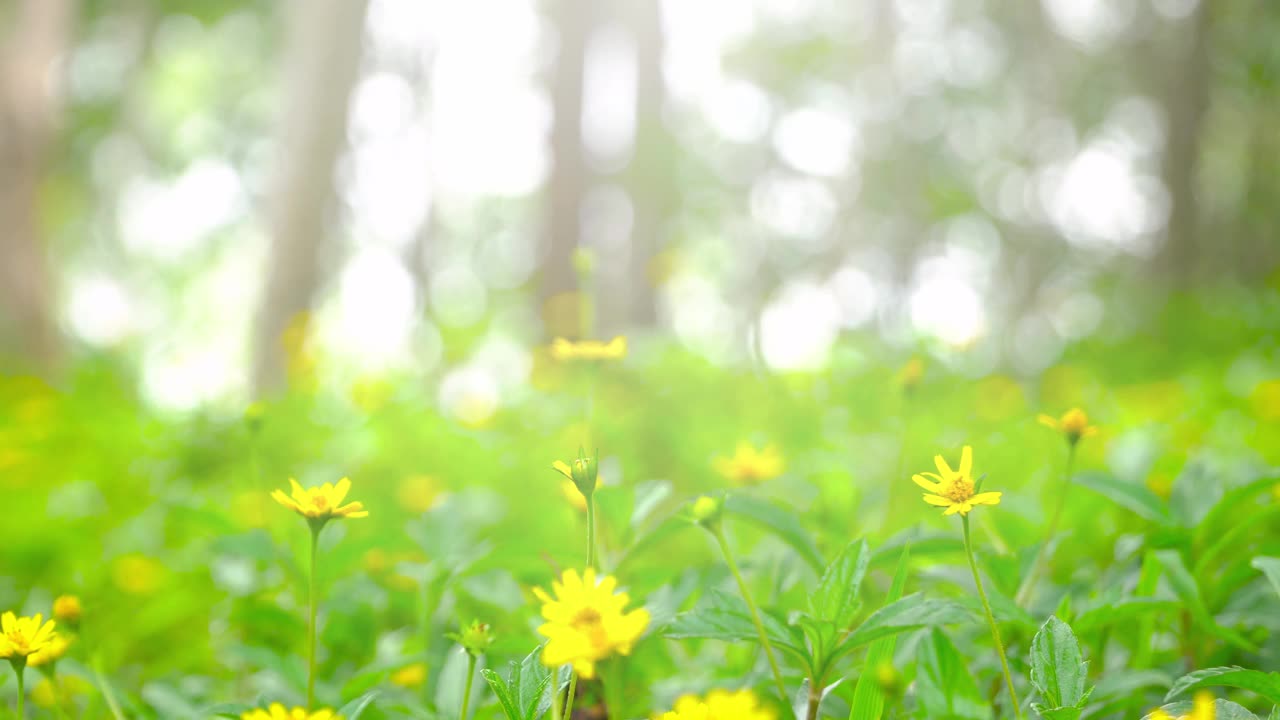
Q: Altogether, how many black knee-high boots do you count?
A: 0